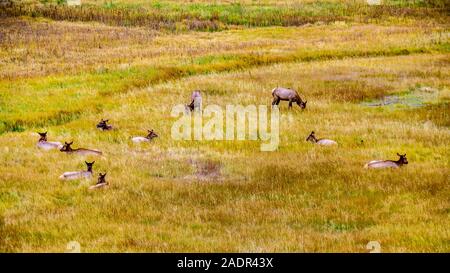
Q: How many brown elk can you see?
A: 10